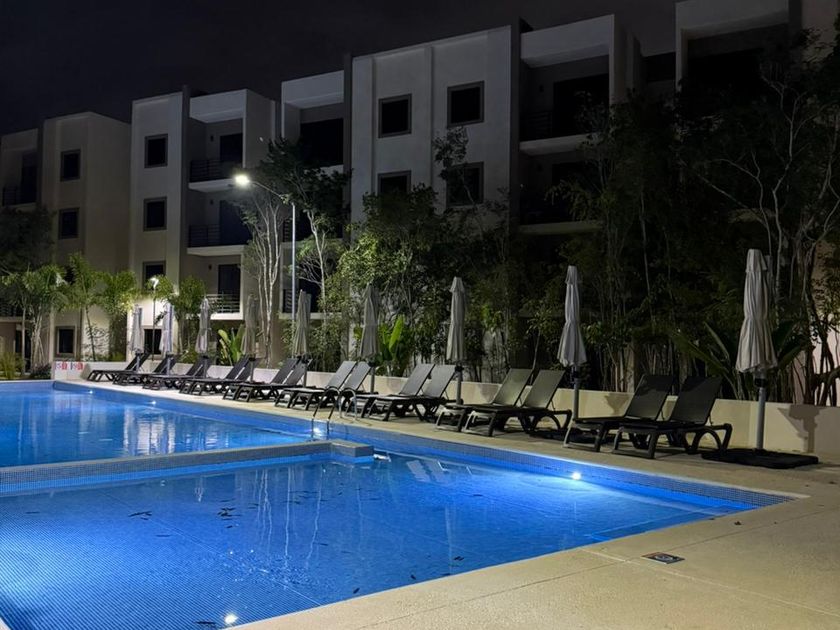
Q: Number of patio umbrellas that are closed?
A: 9